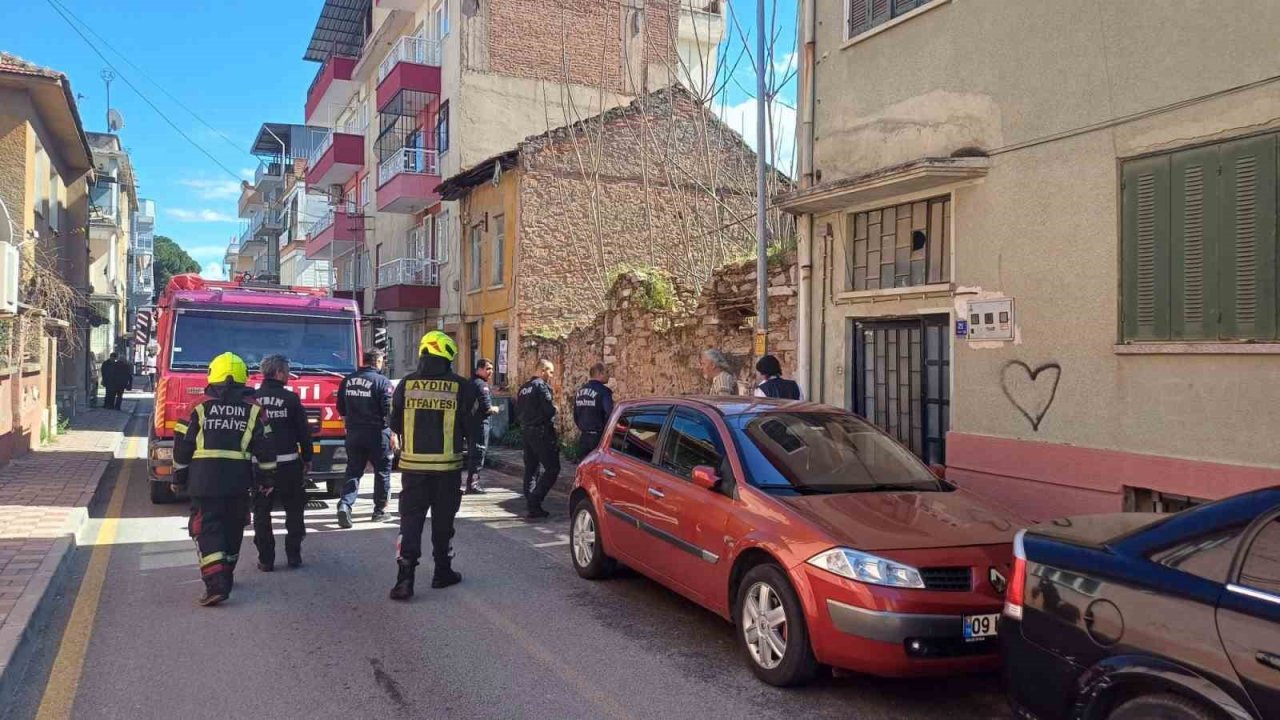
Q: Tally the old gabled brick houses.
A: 1